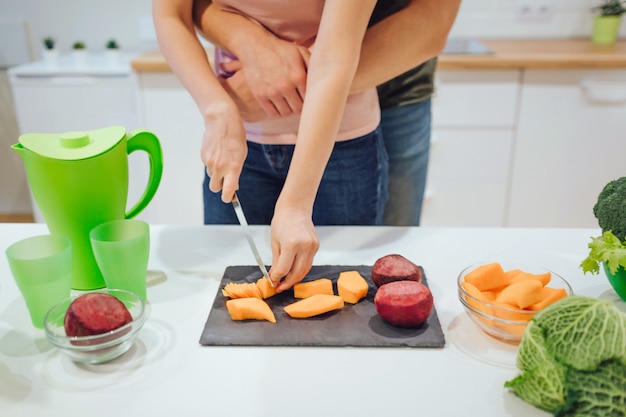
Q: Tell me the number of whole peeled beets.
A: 3